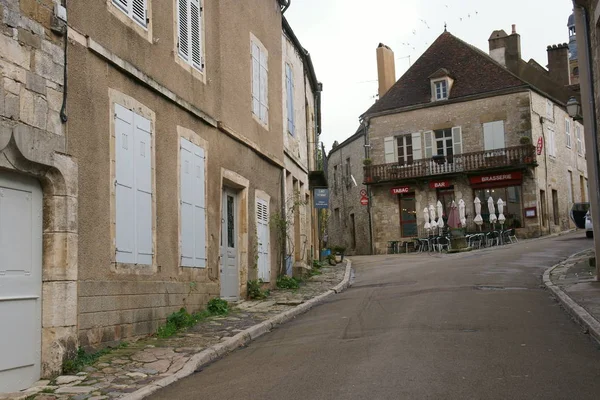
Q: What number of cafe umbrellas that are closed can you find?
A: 8